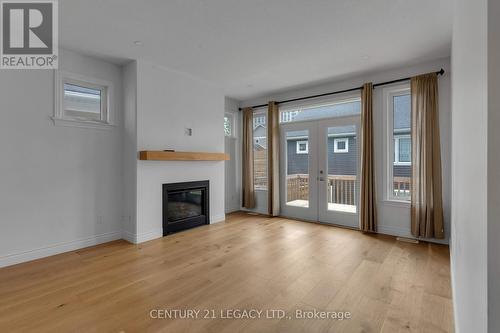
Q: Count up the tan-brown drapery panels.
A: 4